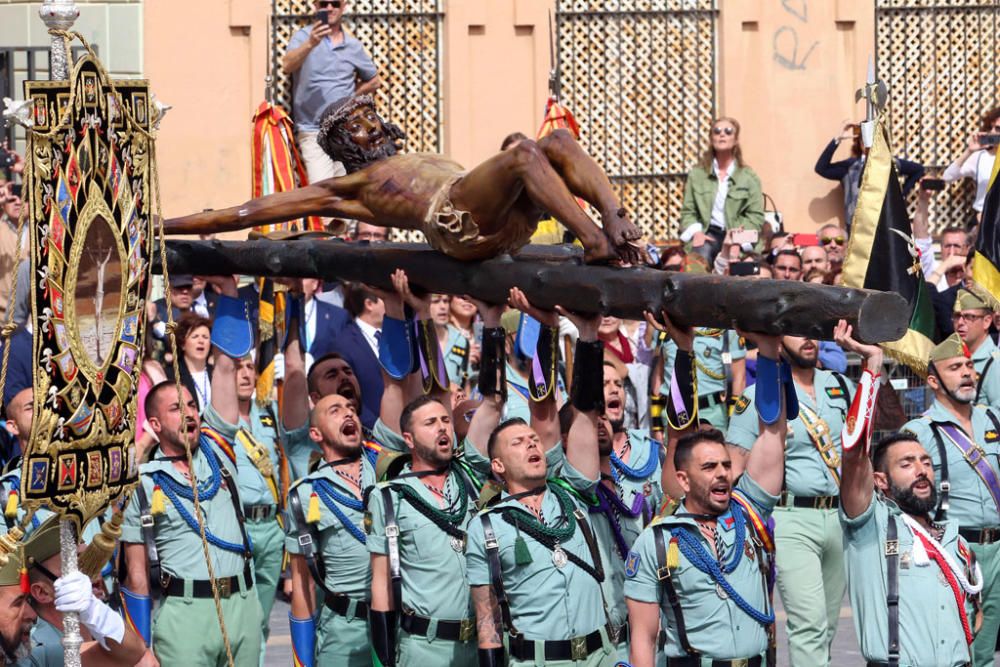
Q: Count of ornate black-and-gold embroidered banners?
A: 1